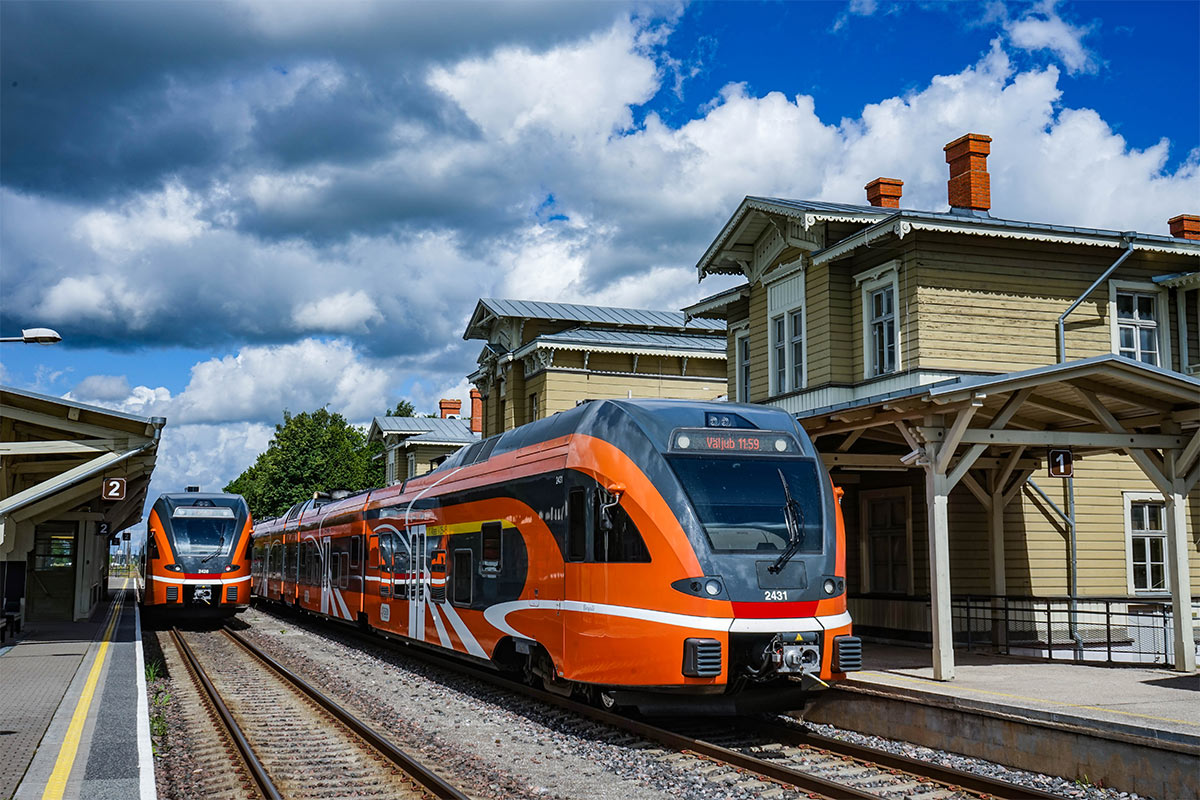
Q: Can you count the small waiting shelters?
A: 2